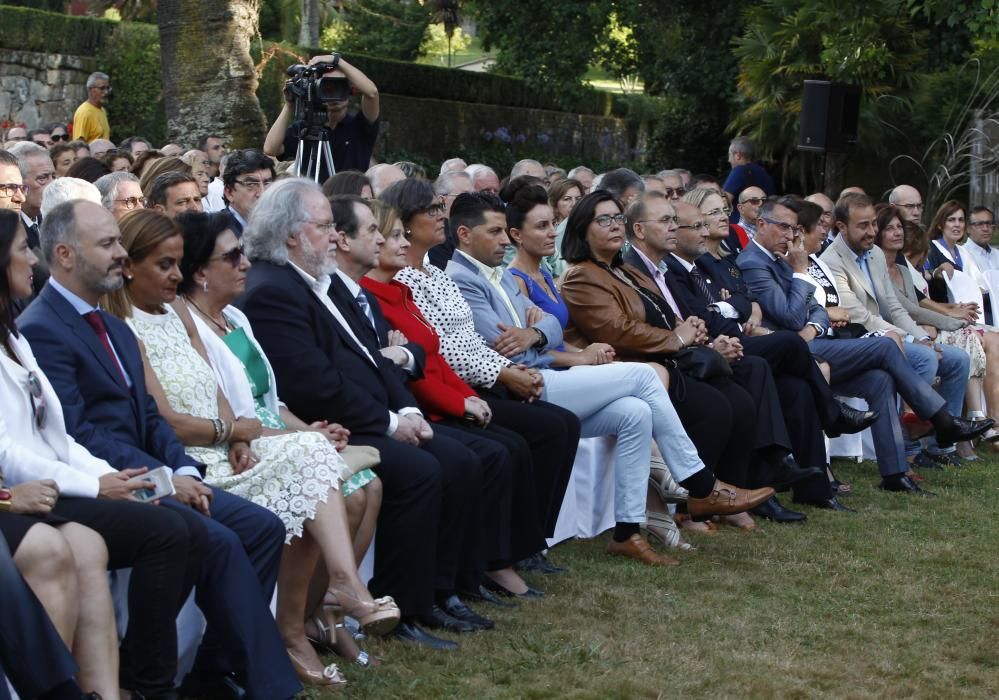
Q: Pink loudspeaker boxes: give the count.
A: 0